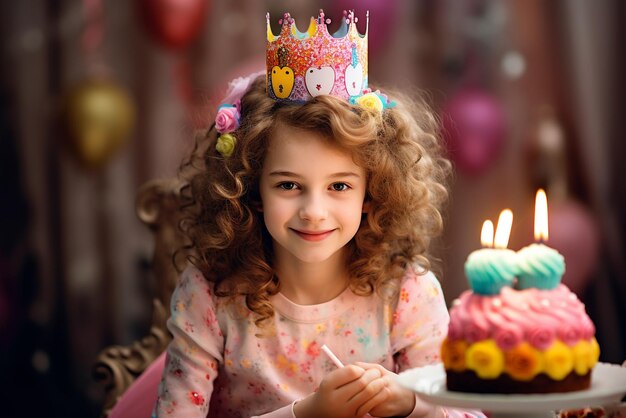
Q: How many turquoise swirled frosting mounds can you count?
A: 2